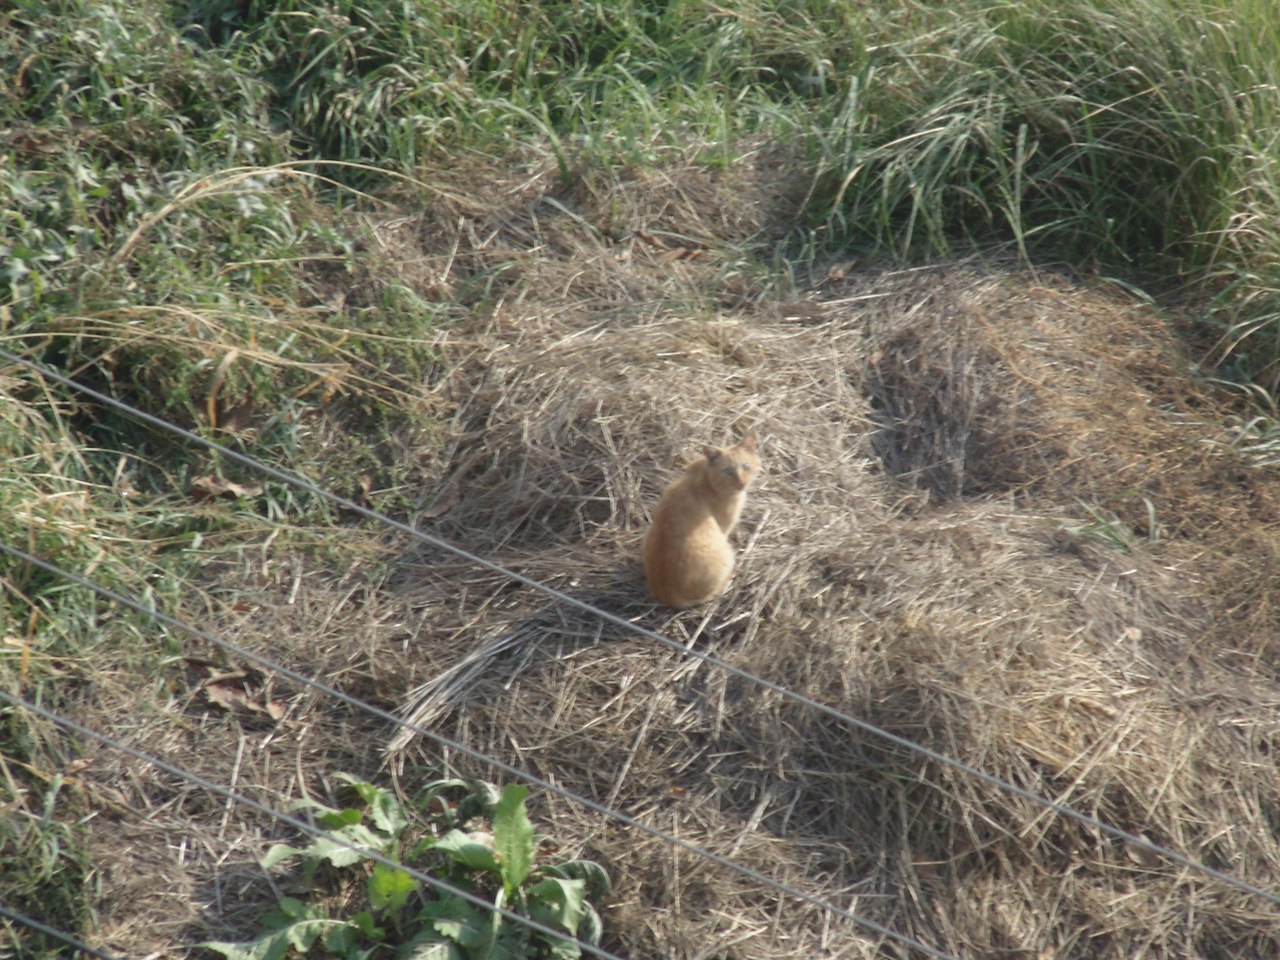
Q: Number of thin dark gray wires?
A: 4